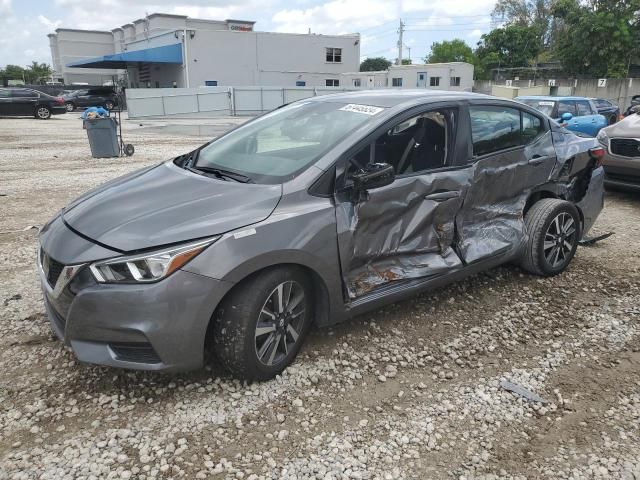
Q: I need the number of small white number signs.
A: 3